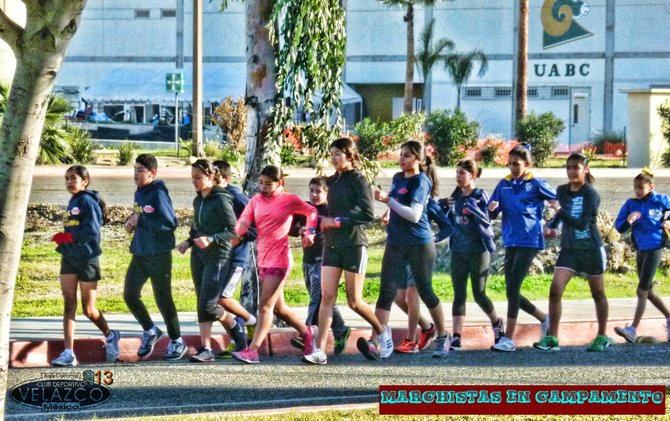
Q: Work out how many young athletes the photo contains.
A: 13